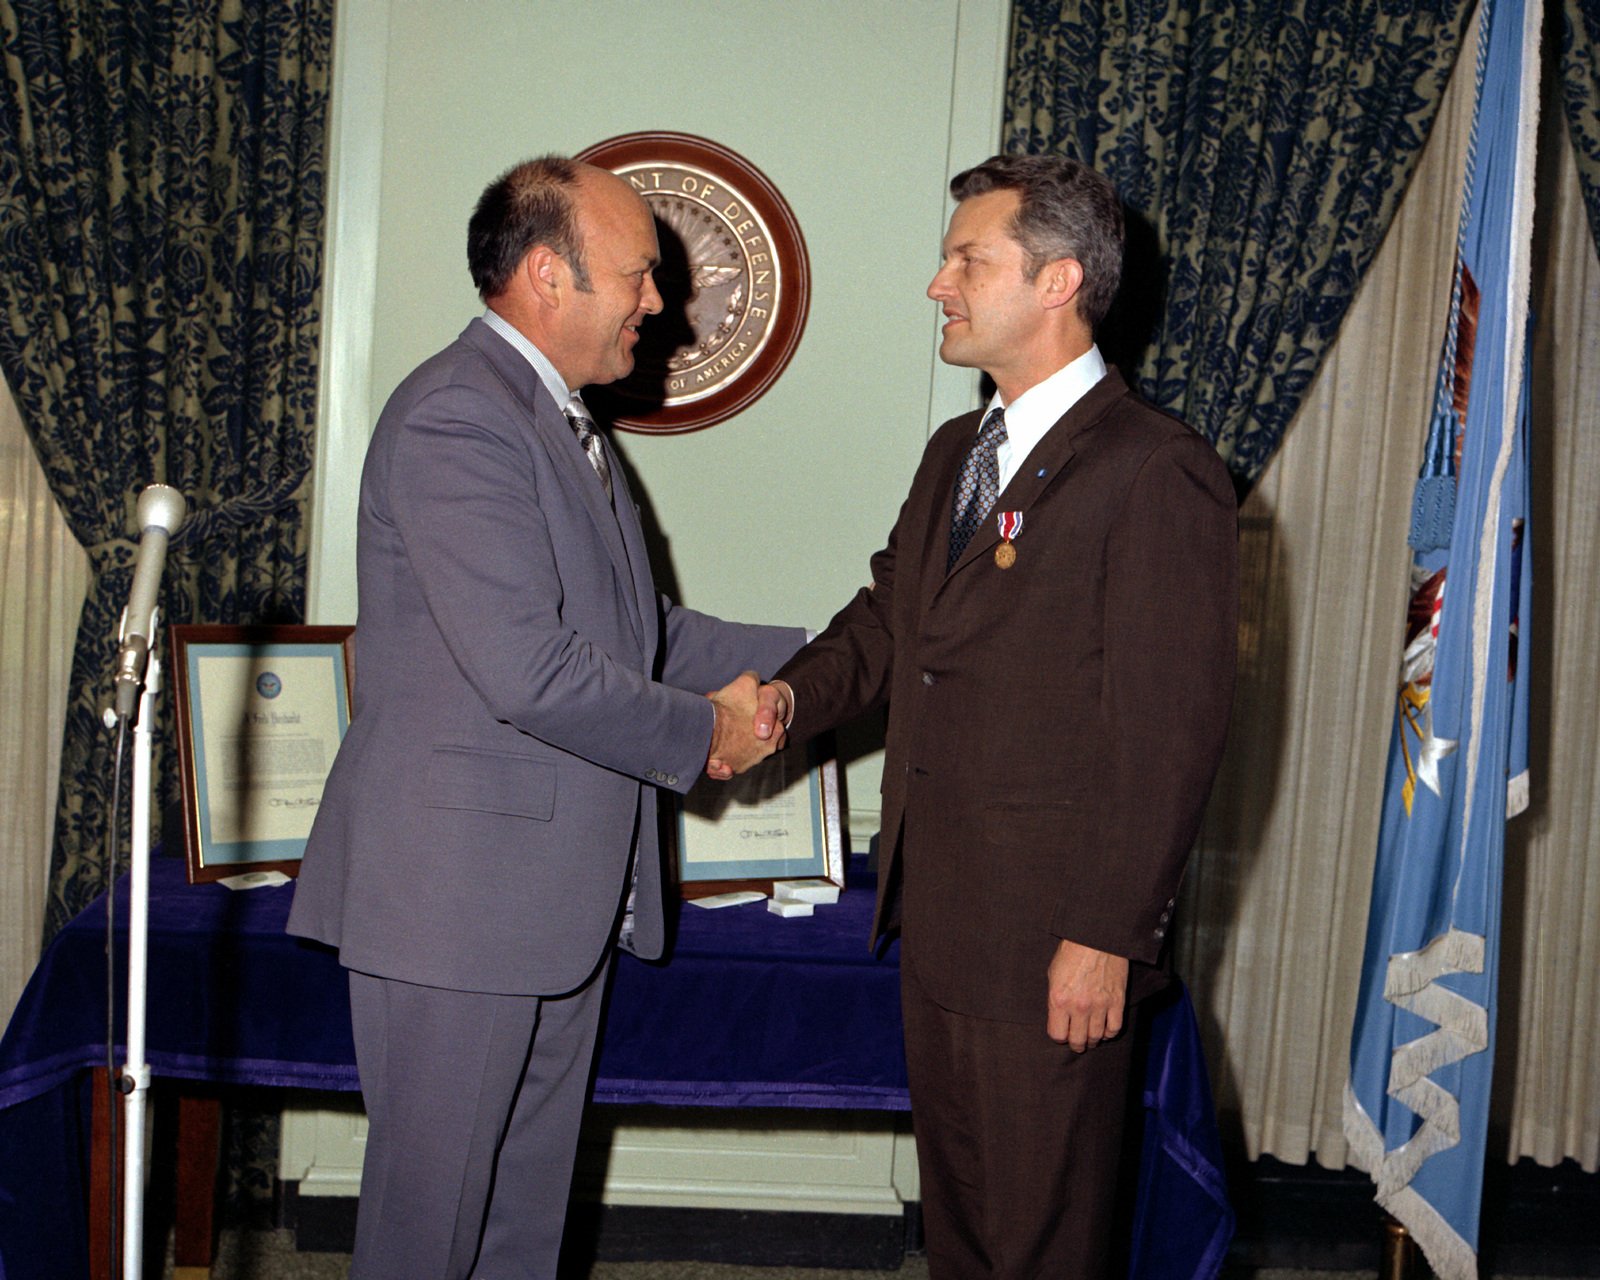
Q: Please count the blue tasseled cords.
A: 2